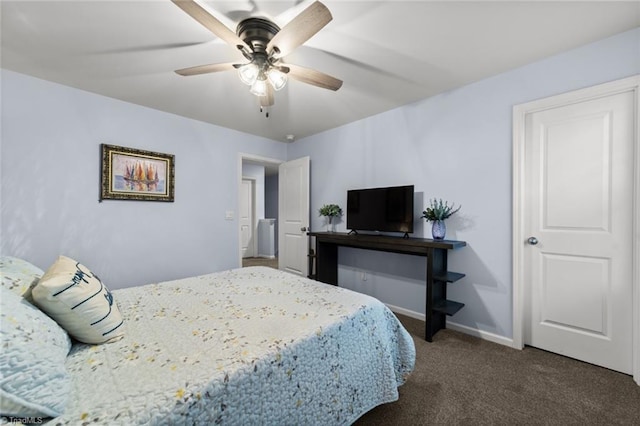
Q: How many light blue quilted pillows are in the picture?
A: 2